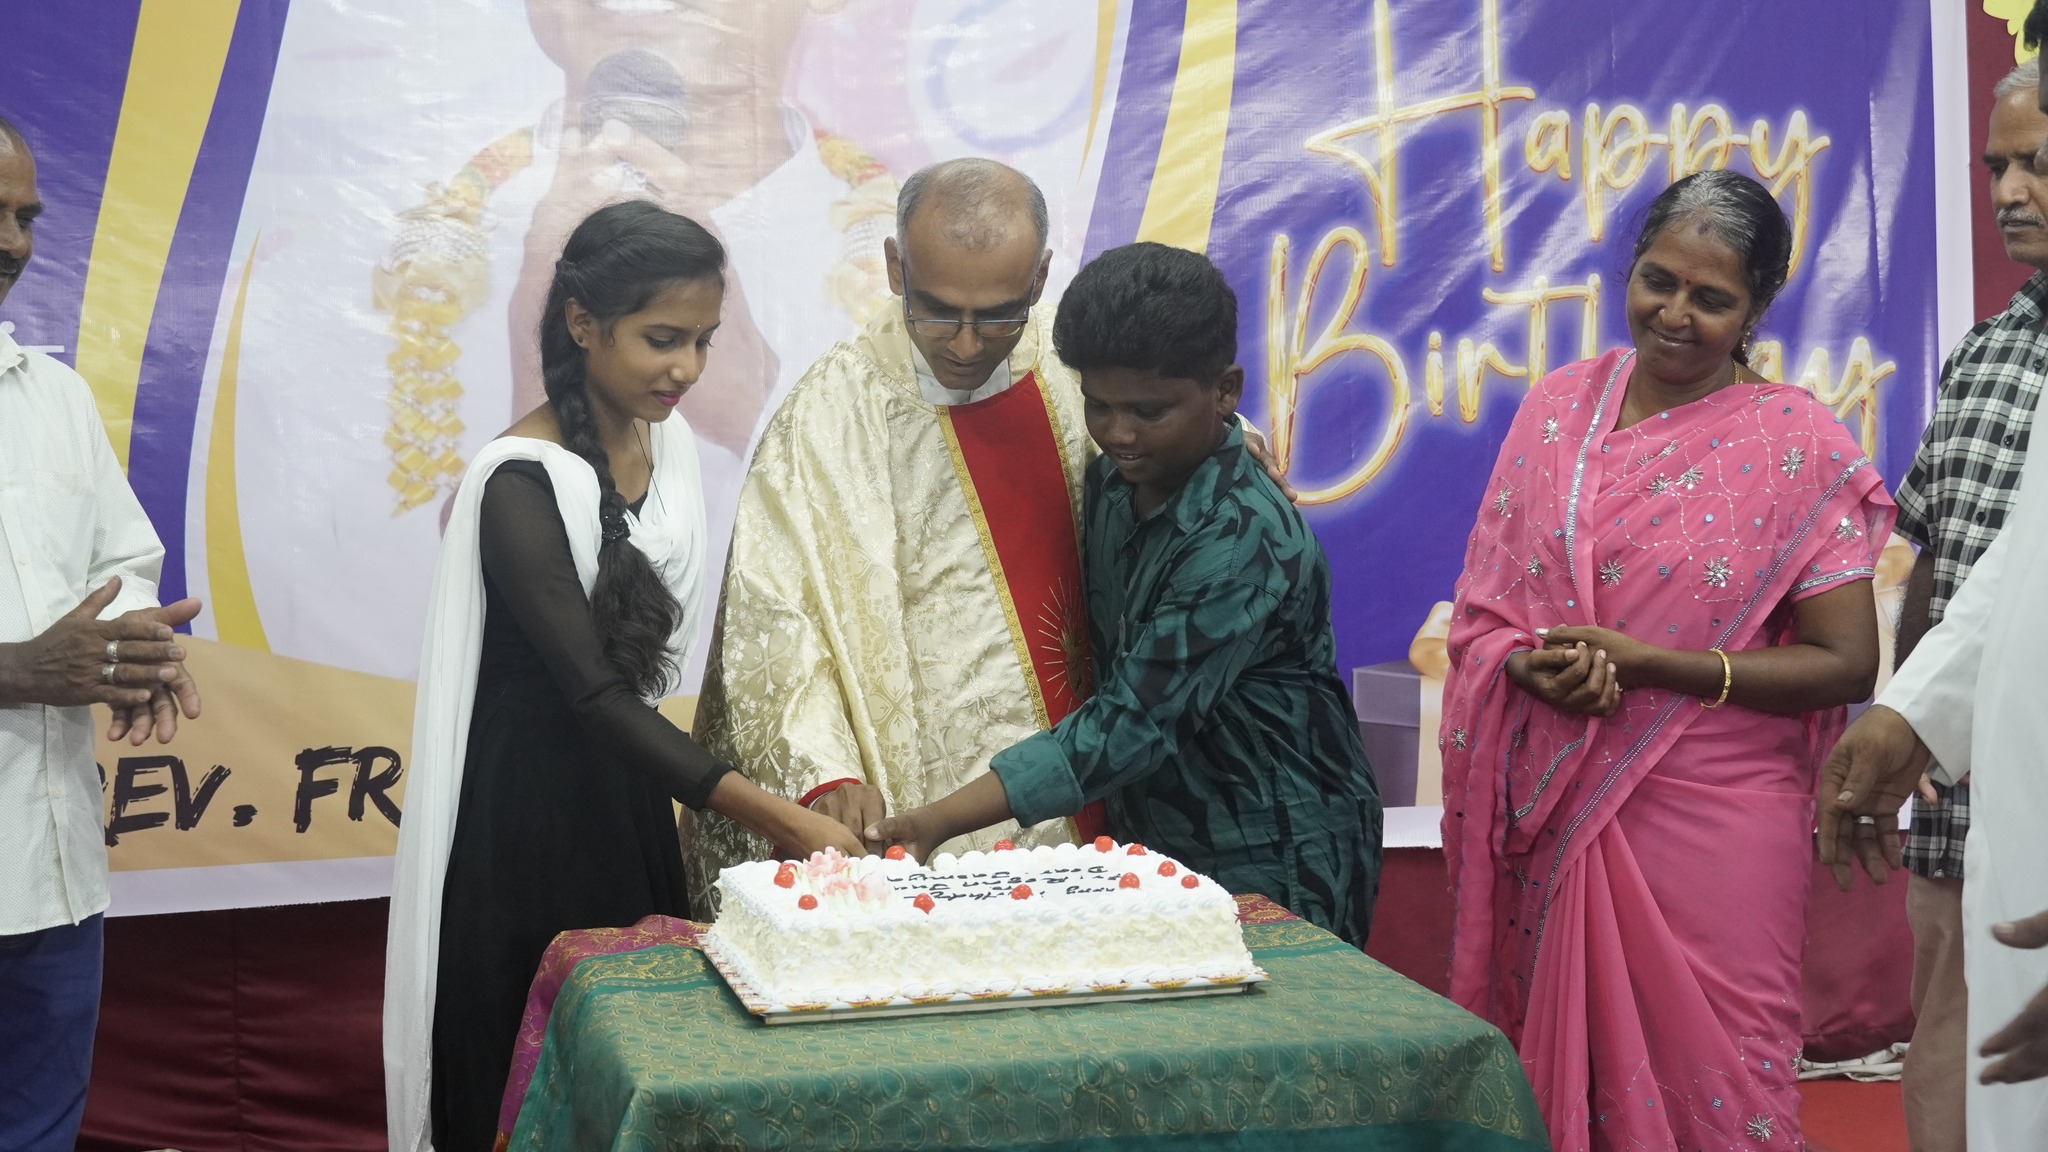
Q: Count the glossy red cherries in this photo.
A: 12